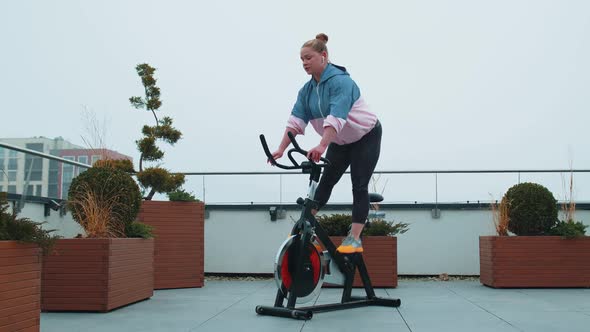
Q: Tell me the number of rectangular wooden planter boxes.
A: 5